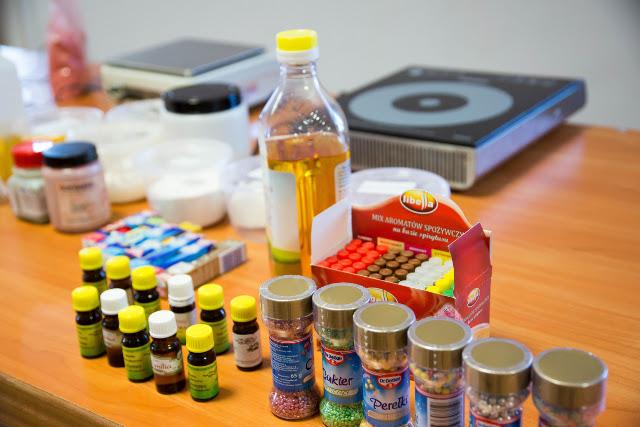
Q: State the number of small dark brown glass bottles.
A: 11